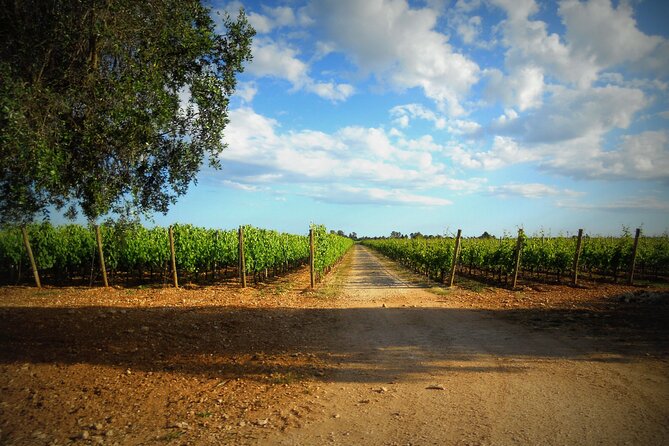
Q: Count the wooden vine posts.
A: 9